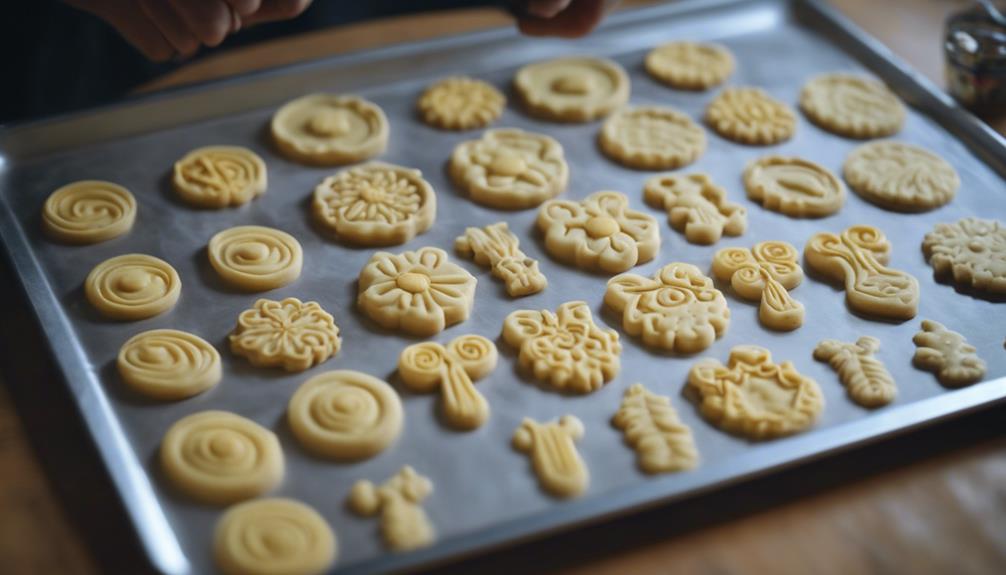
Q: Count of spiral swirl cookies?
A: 7